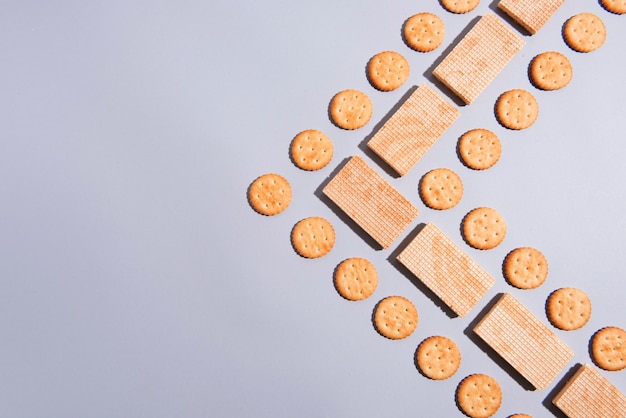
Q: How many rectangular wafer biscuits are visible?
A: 7